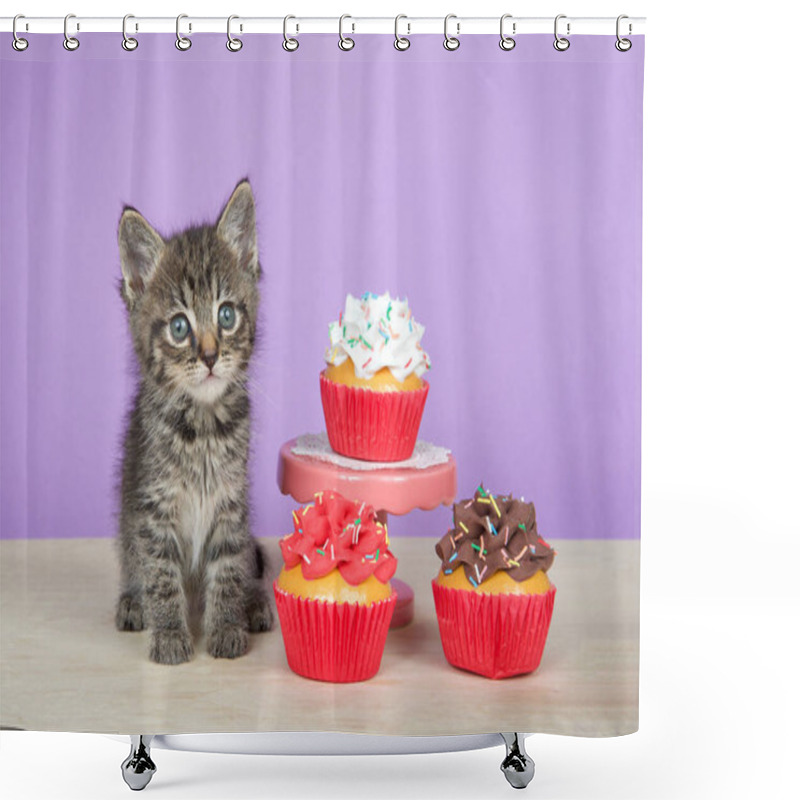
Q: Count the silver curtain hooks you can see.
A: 12